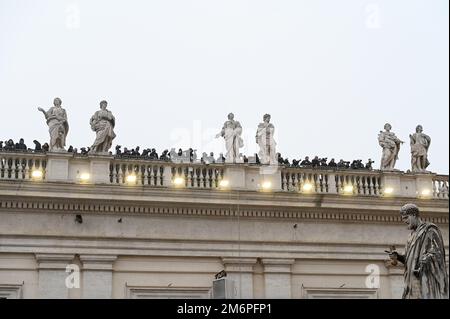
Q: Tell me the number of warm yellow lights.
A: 10